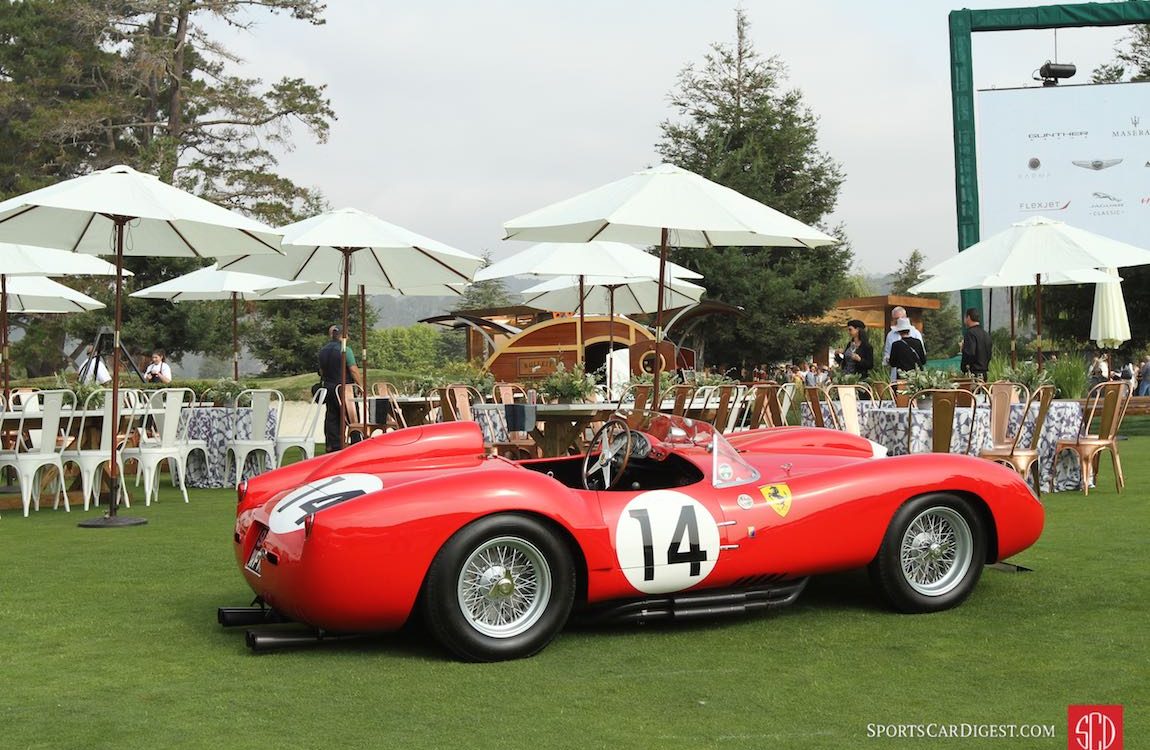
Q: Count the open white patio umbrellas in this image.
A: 11